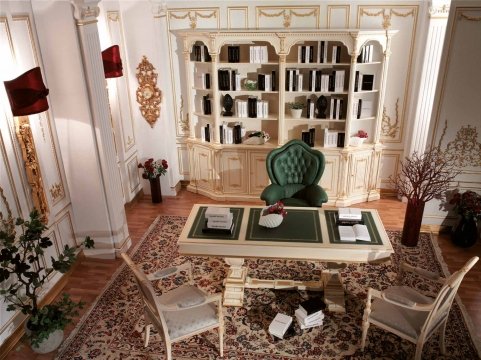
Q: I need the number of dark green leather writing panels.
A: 3